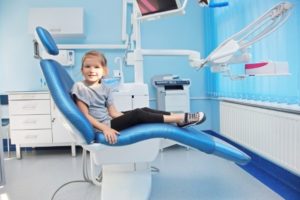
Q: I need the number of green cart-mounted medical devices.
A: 0